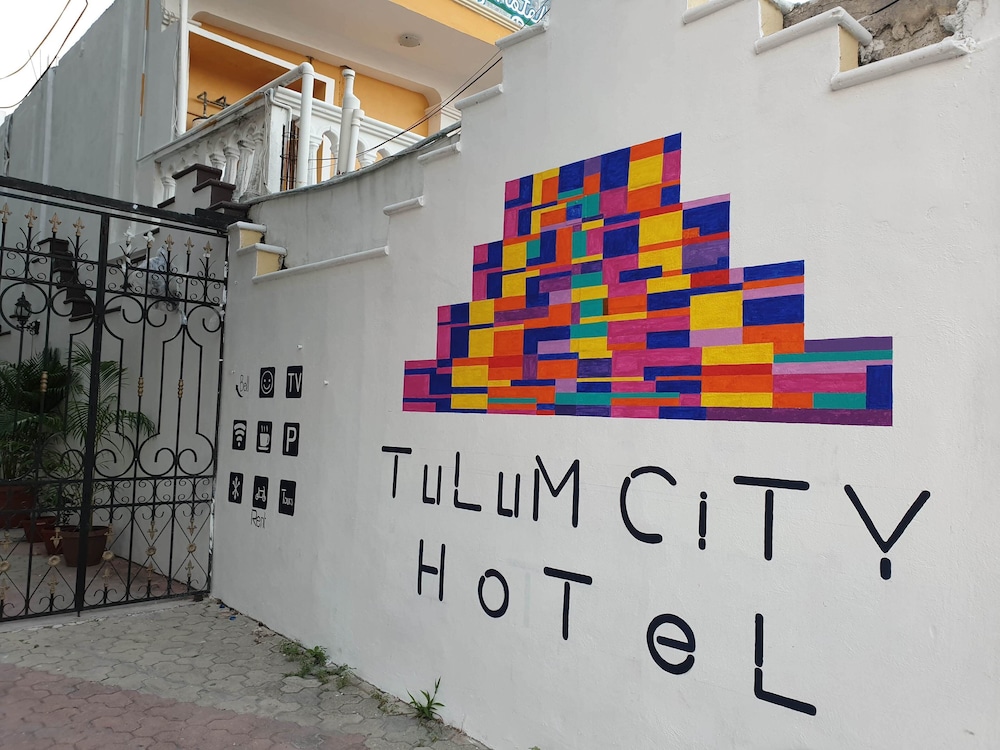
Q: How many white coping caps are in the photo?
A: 10